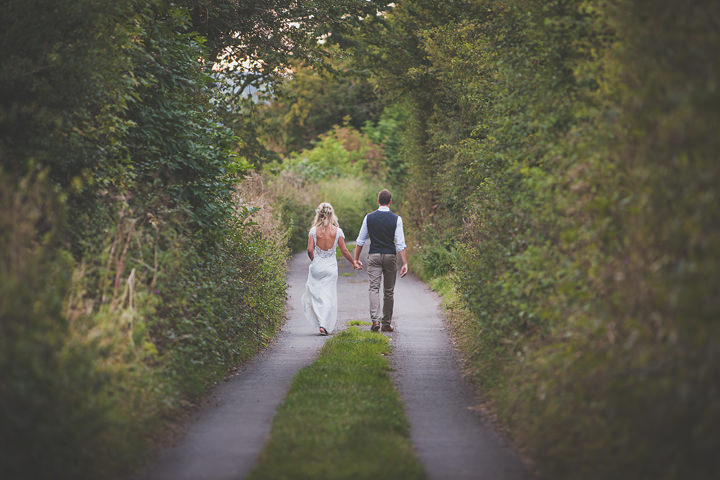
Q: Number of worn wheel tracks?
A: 2